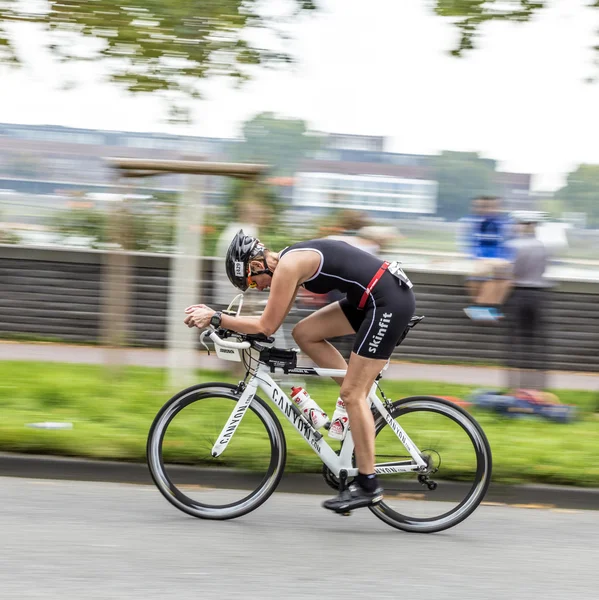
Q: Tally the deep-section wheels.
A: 2